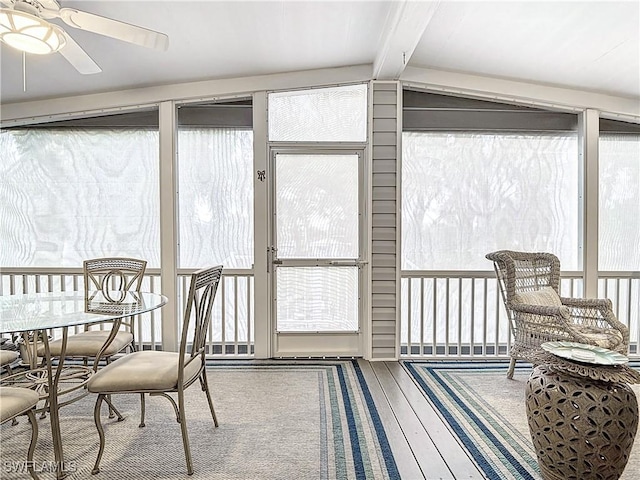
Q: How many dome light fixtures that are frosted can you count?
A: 1